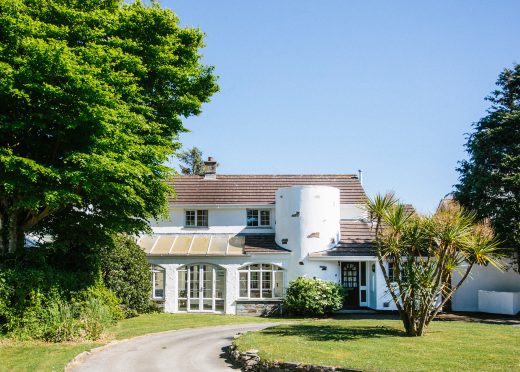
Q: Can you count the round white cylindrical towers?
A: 1